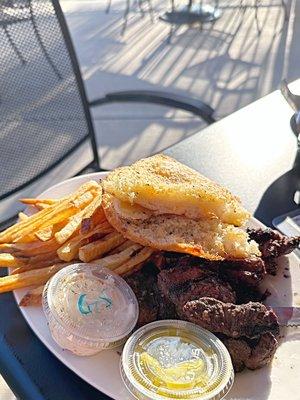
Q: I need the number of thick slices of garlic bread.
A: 2